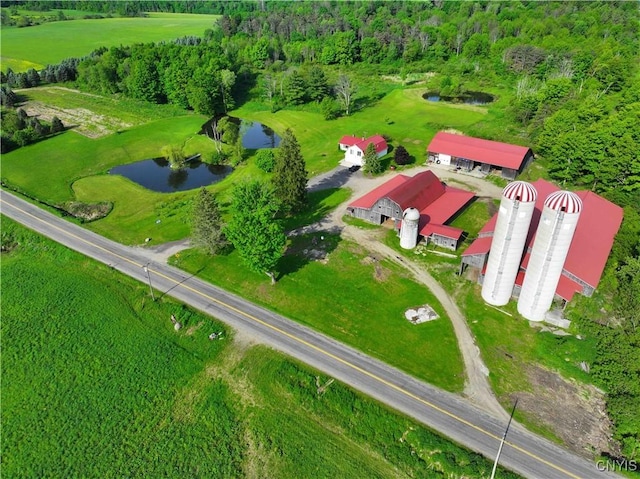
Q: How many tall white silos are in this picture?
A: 2